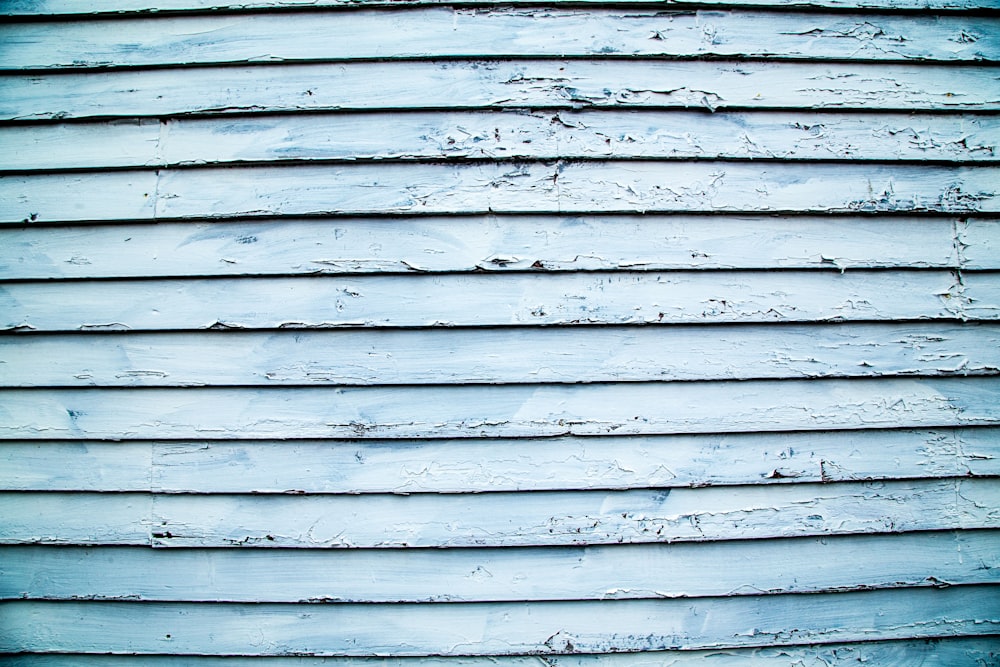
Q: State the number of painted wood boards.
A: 14